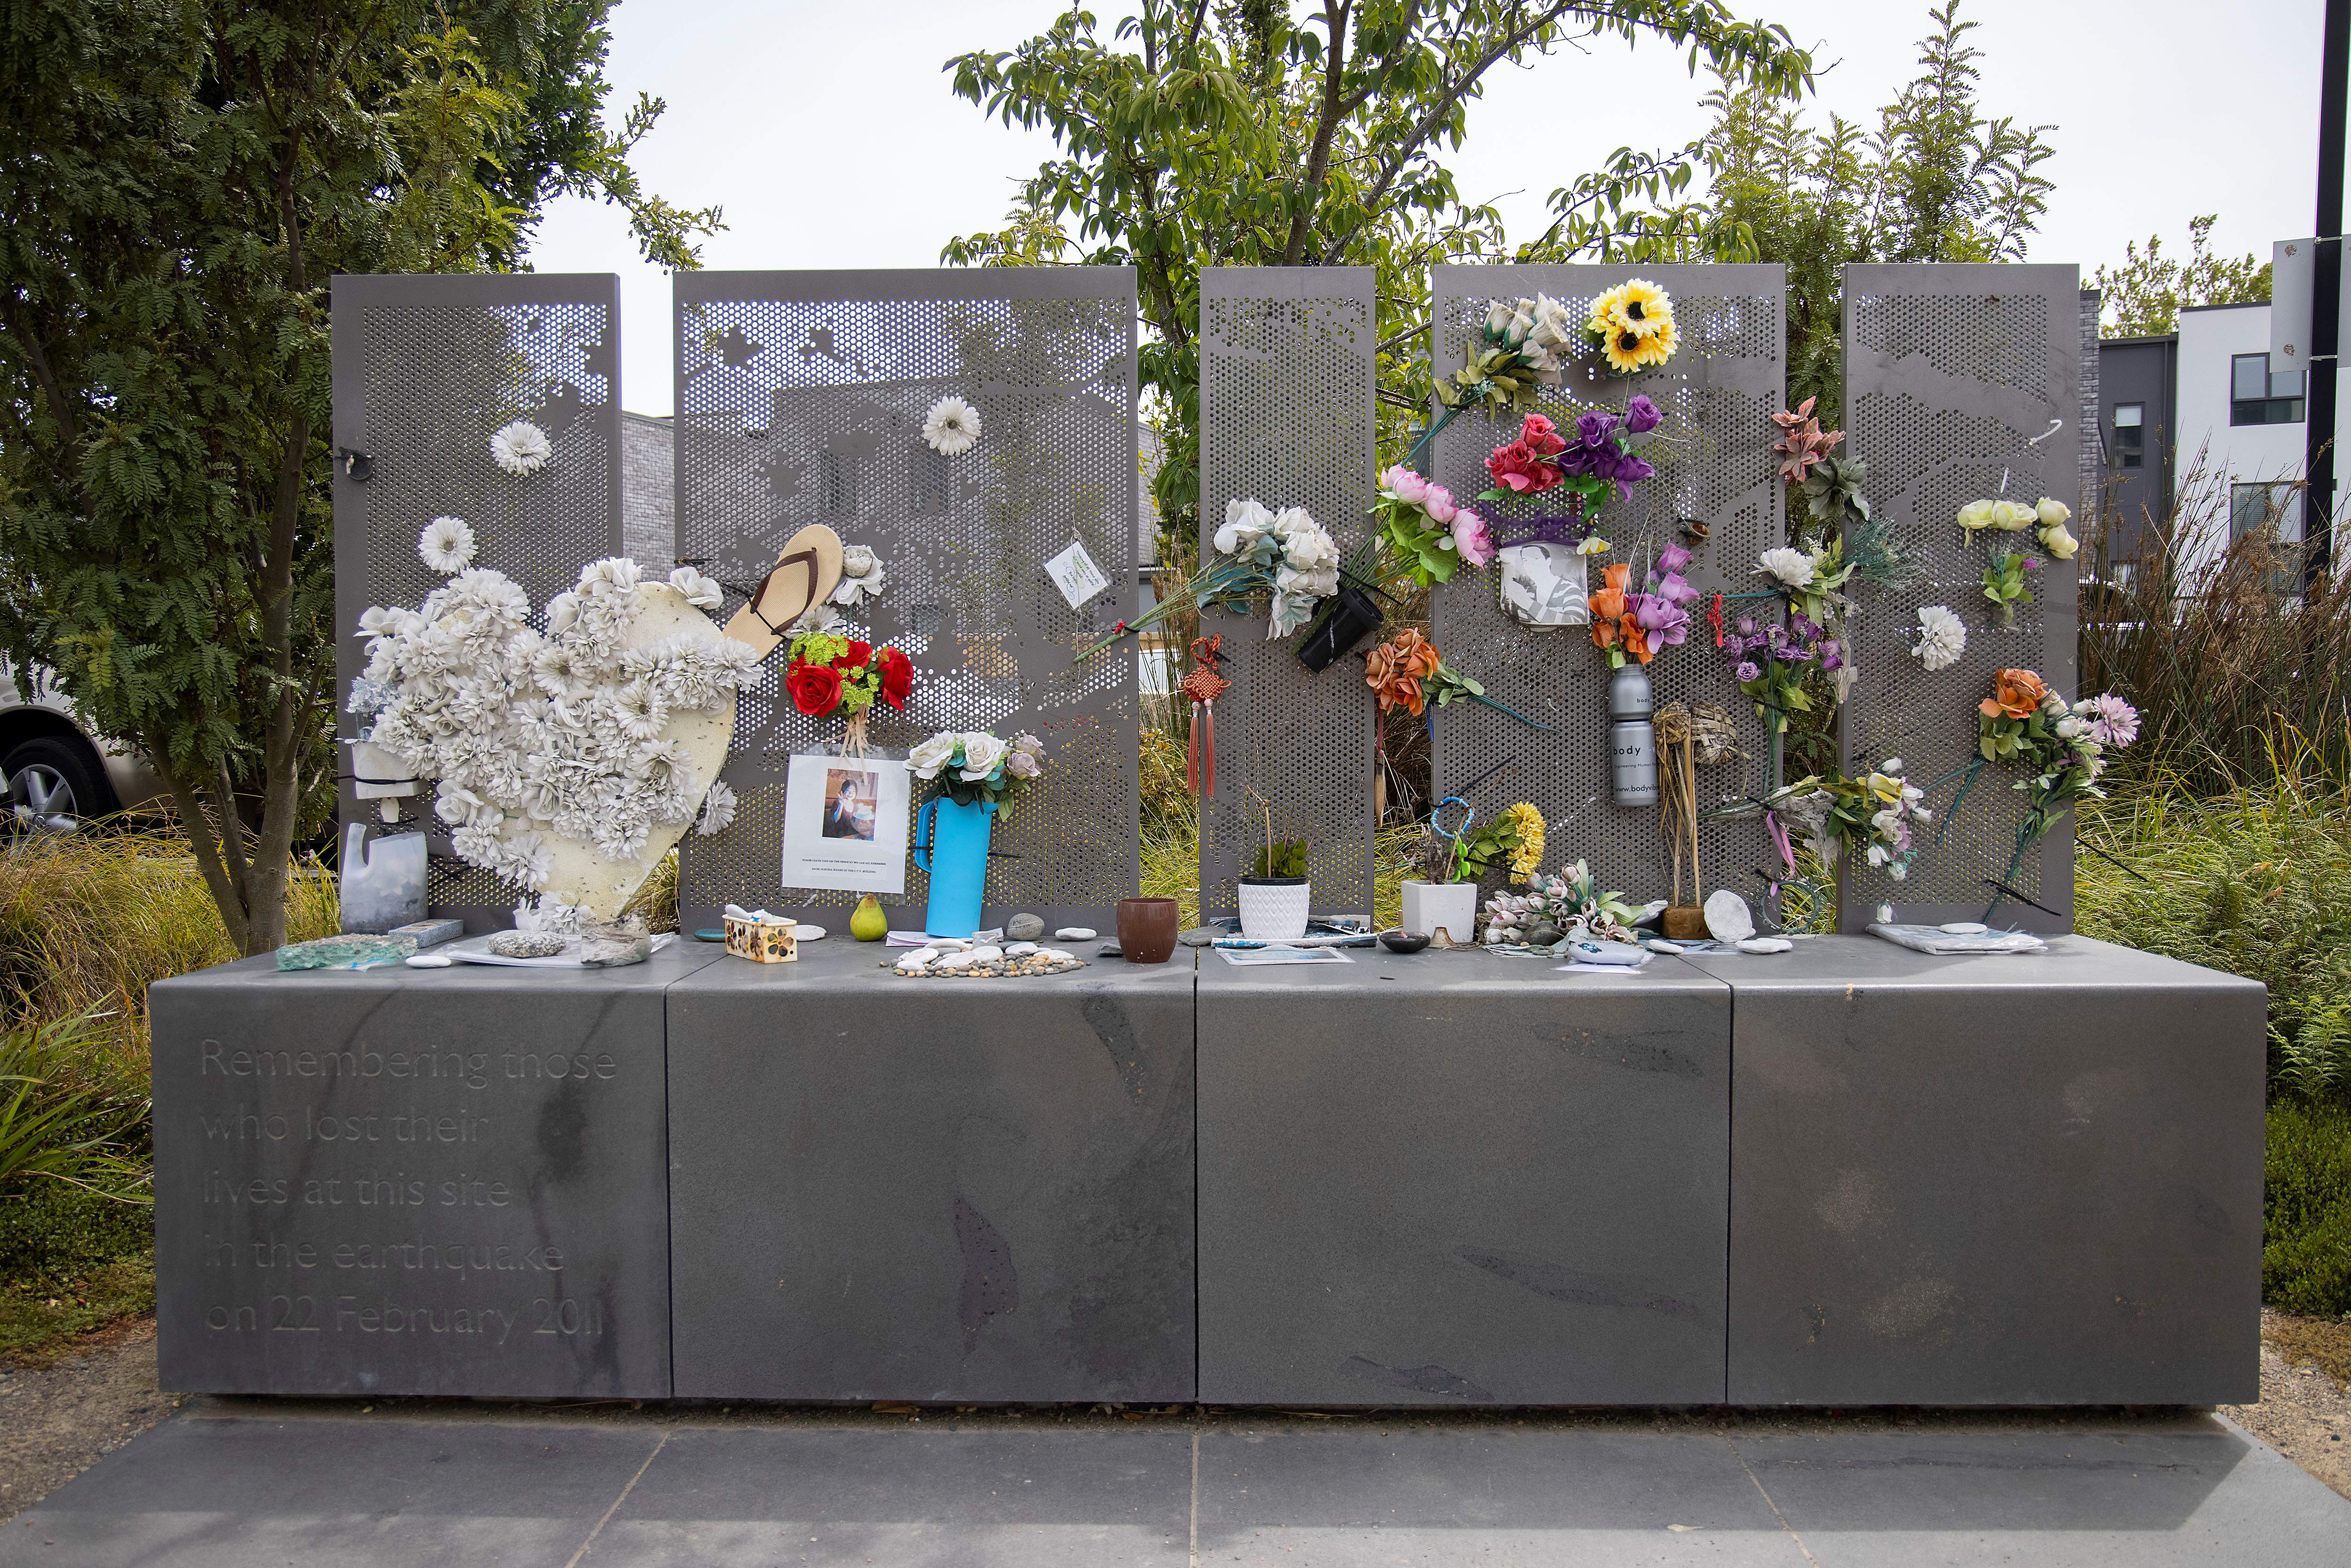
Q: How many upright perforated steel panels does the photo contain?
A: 5